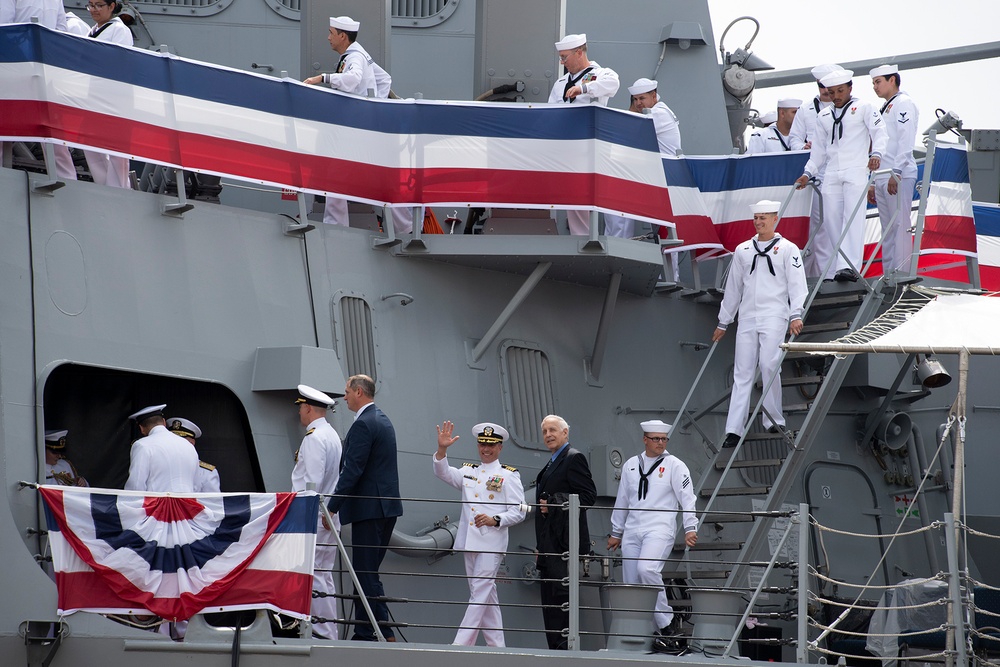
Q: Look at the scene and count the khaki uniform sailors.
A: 0